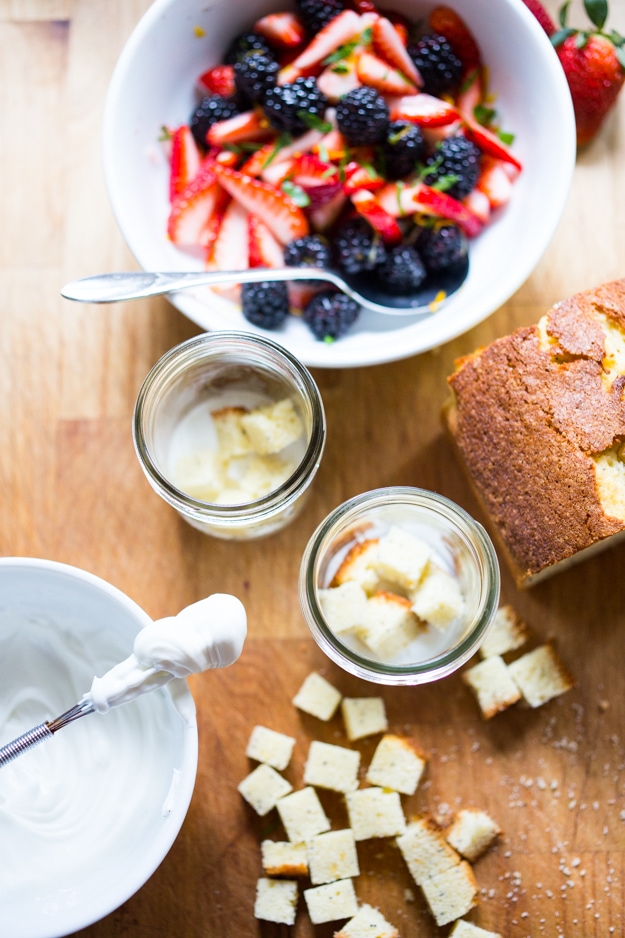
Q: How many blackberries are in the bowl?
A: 15